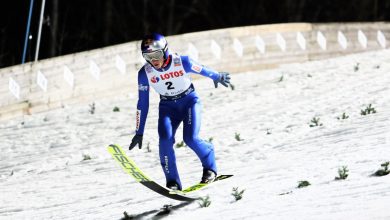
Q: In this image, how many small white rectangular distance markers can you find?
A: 15